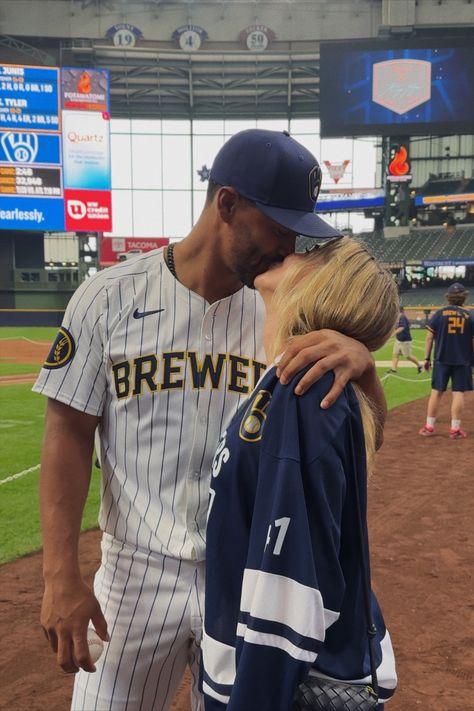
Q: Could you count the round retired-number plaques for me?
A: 3